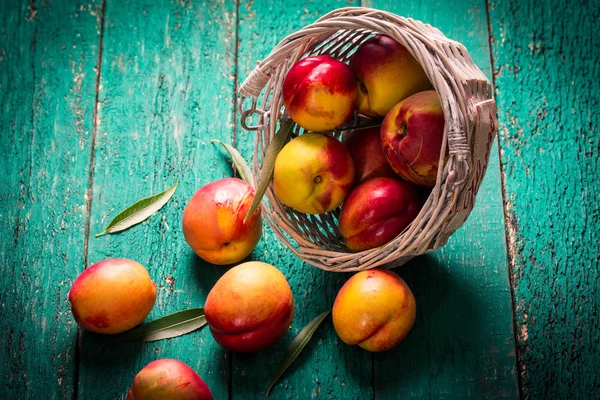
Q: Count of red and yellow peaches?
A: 11